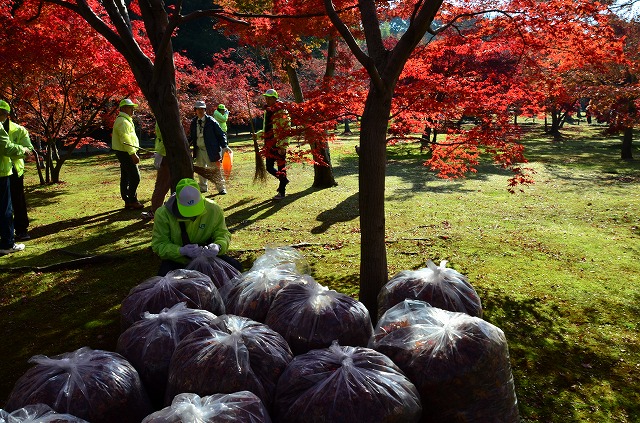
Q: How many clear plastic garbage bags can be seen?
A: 12